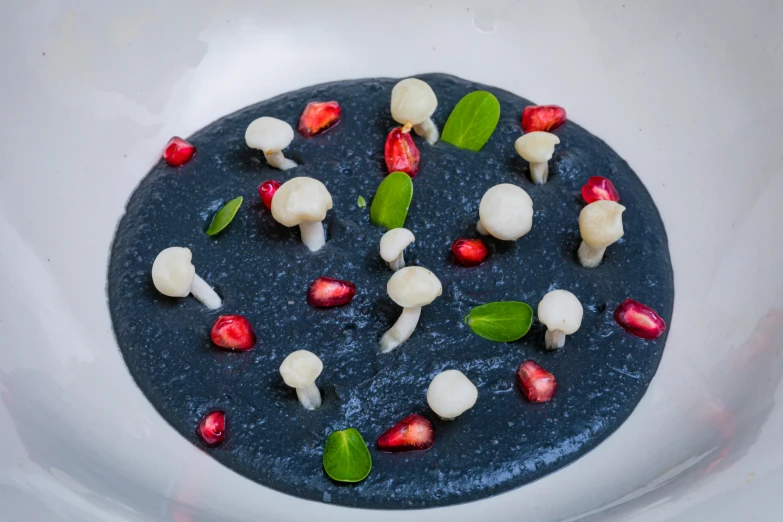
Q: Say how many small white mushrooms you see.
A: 12